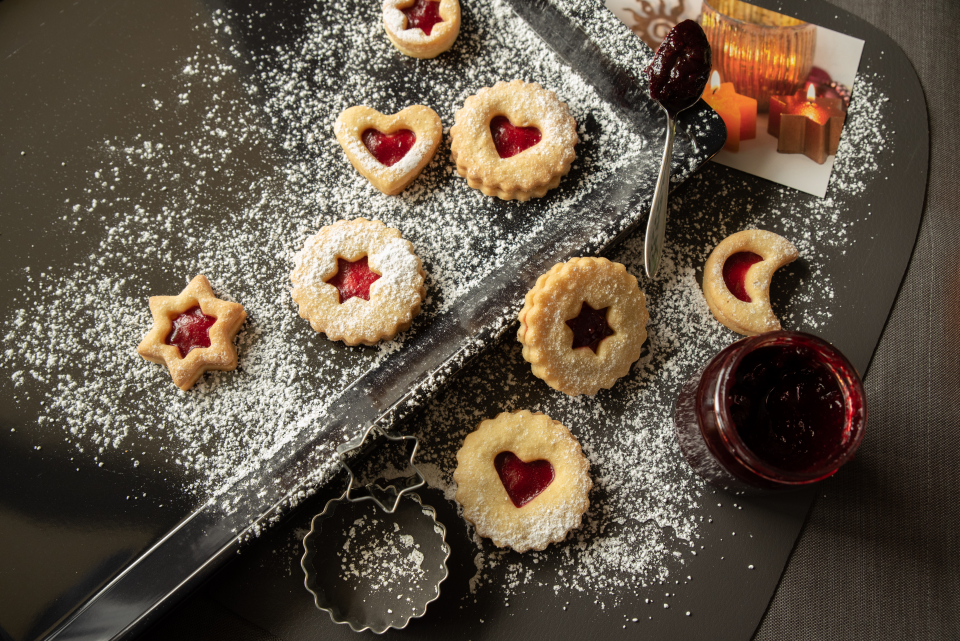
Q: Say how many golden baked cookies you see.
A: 8